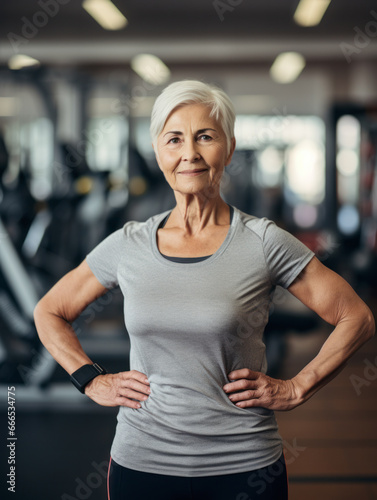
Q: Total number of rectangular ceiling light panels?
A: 5